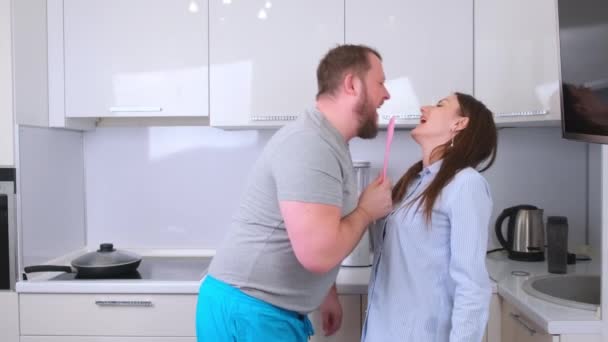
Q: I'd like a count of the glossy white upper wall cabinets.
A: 4